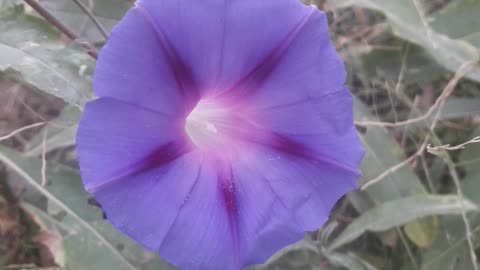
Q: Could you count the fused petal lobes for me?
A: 5